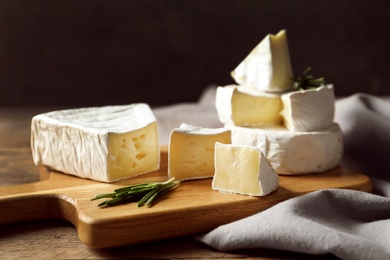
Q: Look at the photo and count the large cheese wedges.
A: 1